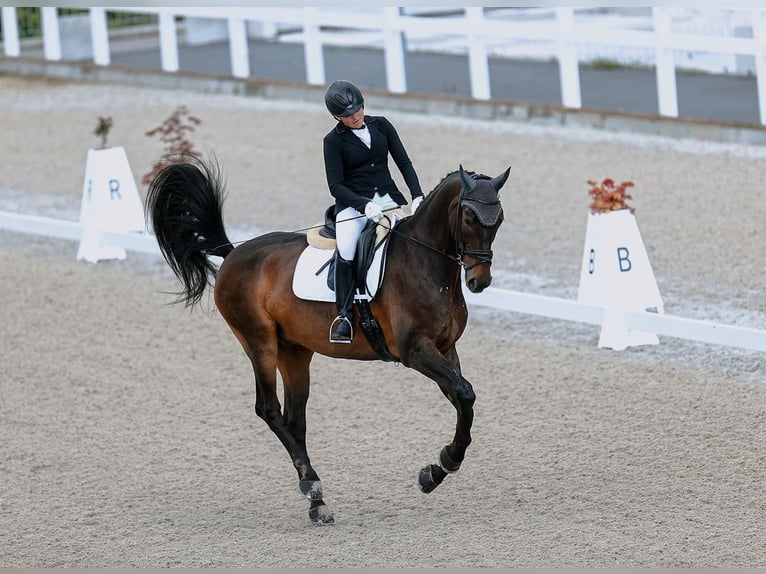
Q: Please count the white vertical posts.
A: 11